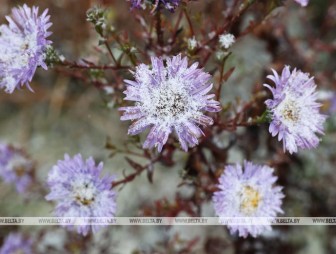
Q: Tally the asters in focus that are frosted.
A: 5